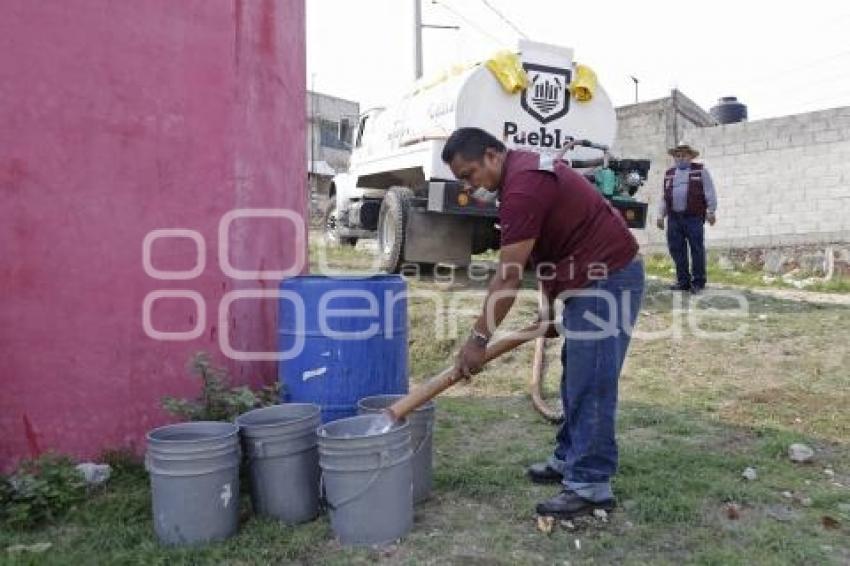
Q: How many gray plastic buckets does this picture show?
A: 4